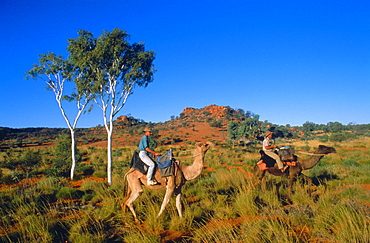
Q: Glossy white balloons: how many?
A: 0